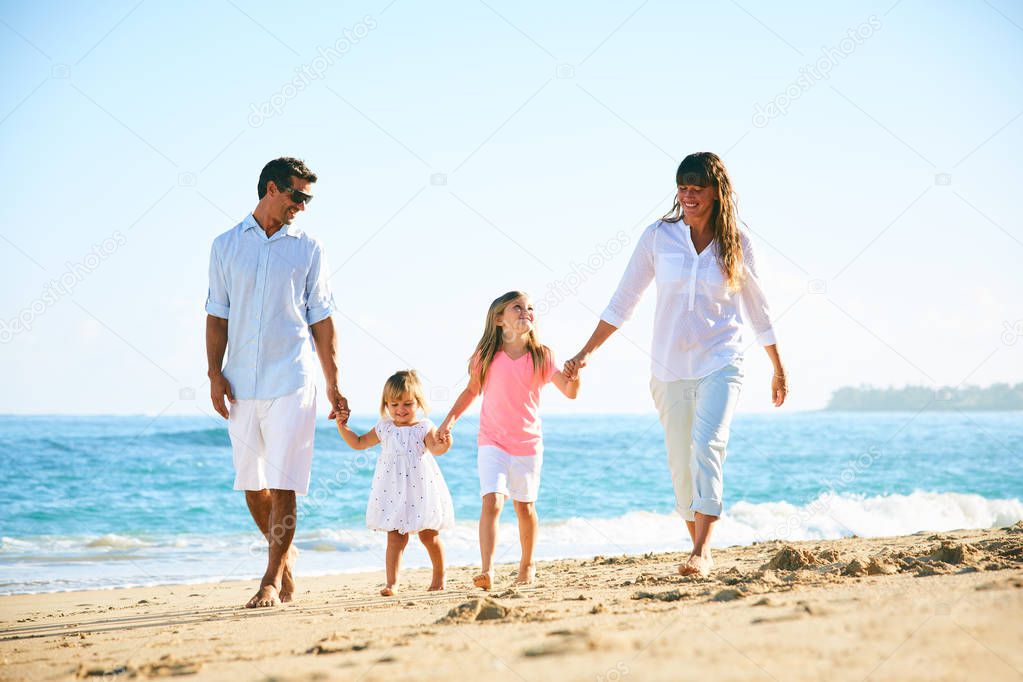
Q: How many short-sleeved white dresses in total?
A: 1